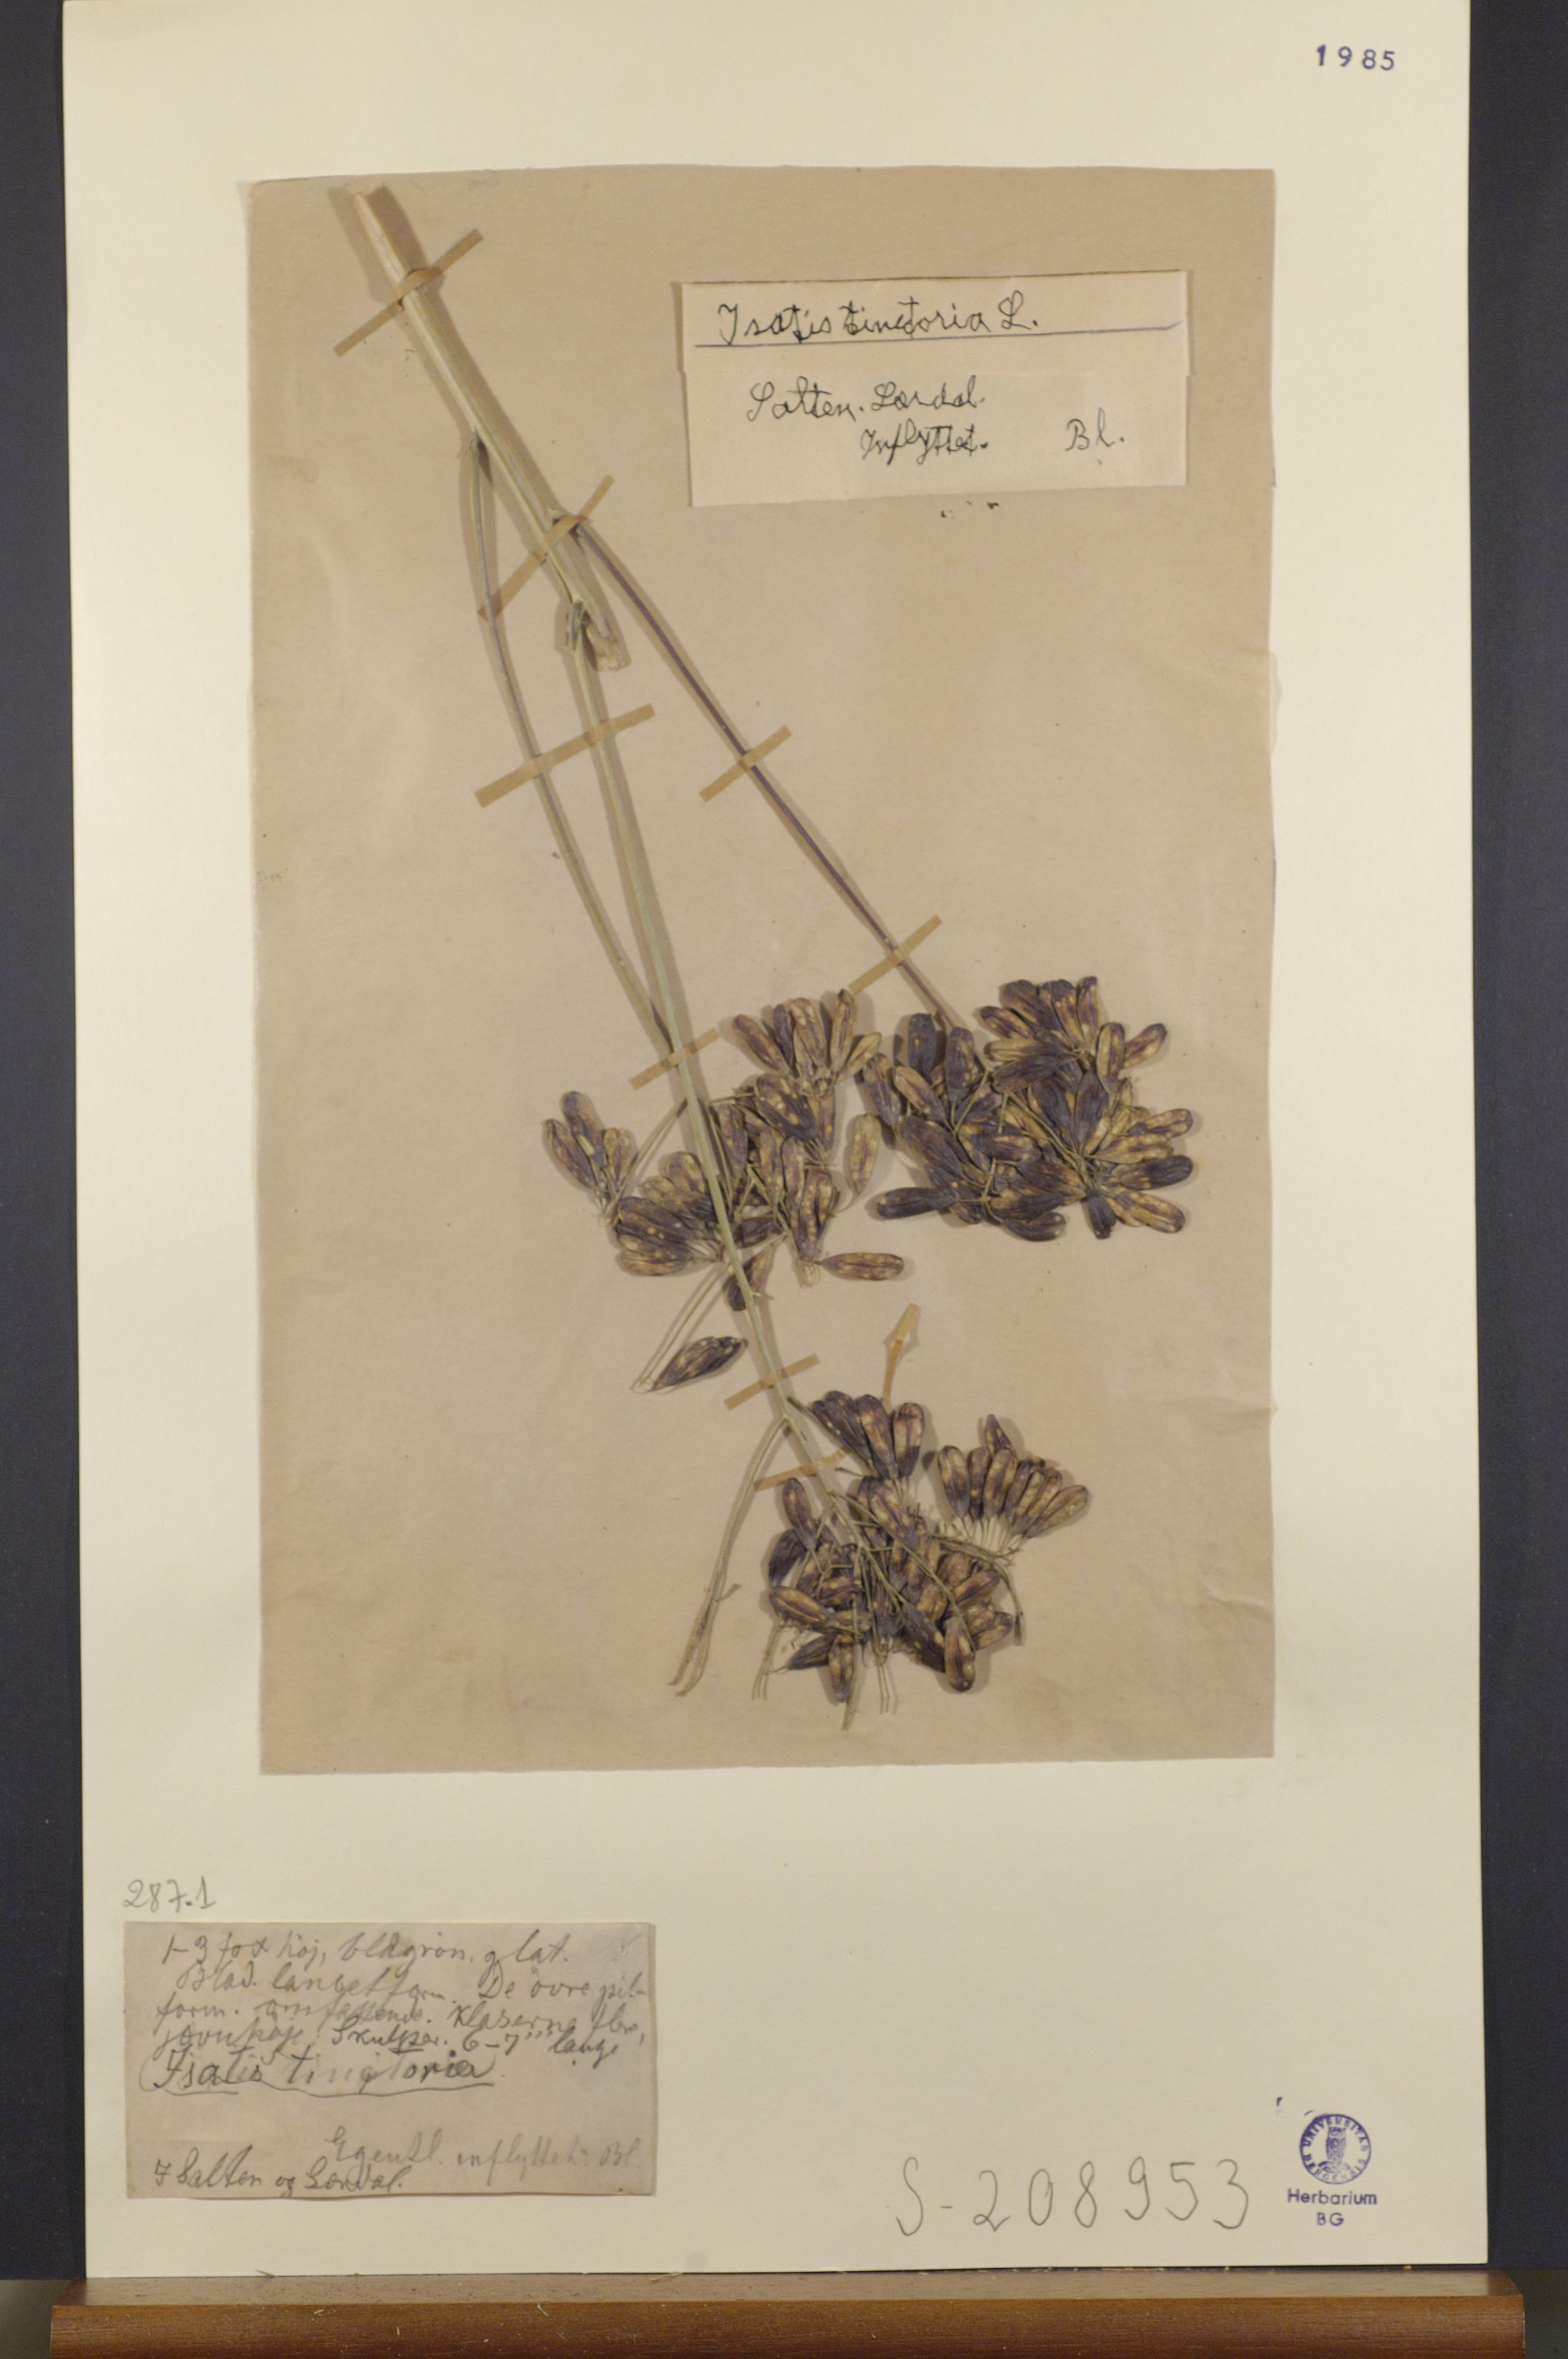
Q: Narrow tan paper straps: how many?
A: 9